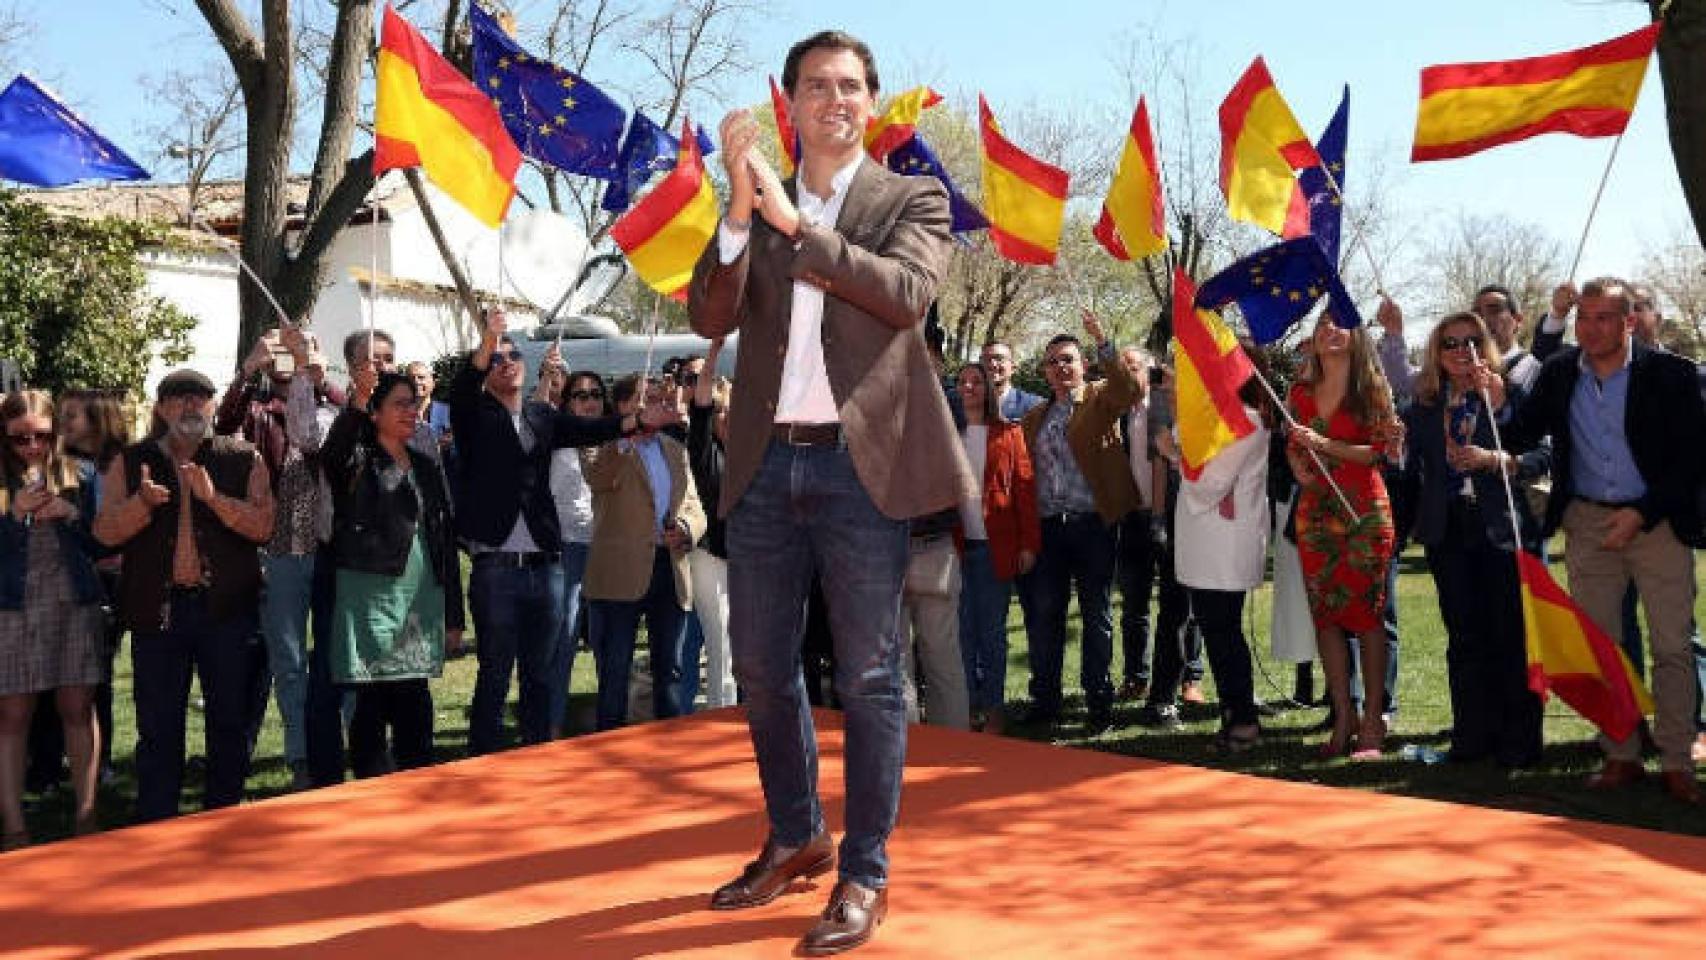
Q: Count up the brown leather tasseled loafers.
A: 2